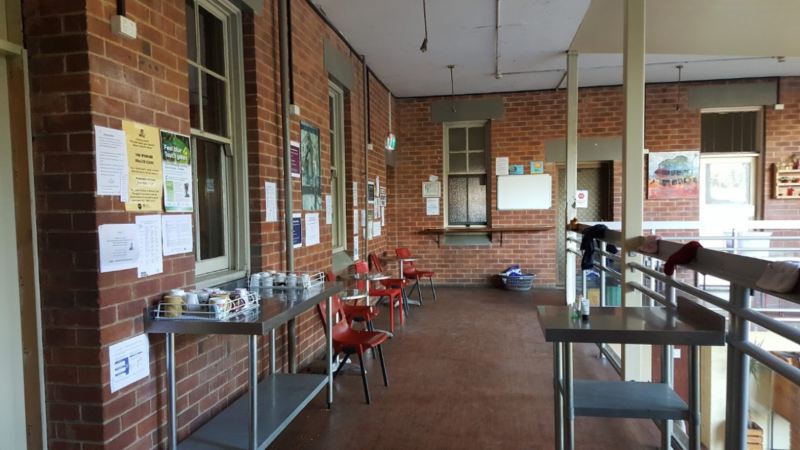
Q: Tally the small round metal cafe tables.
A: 3